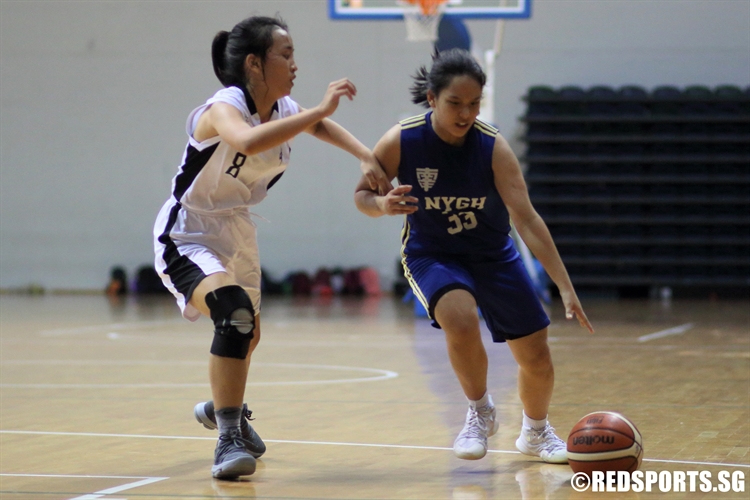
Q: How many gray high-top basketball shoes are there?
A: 2